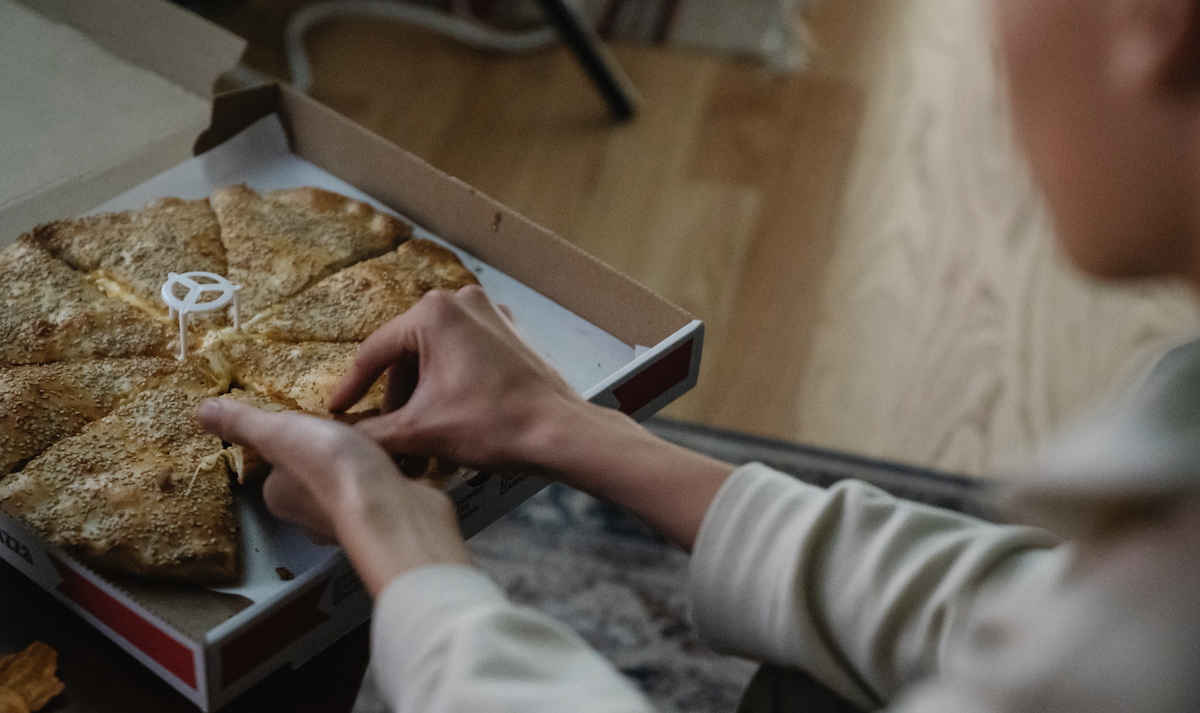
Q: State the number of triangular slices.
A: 8